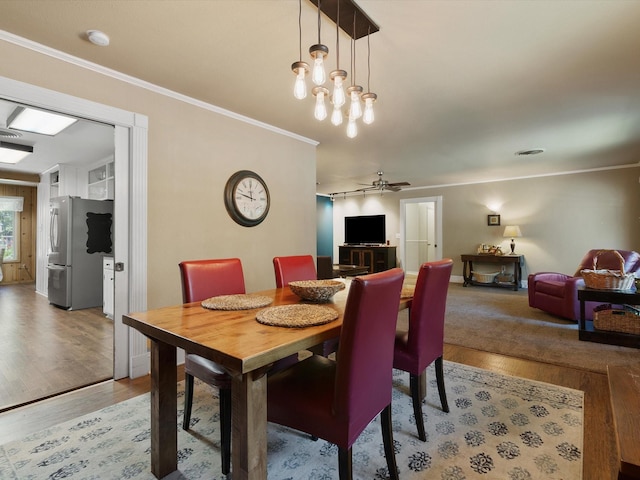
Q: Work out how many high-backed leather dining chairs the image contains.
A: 4